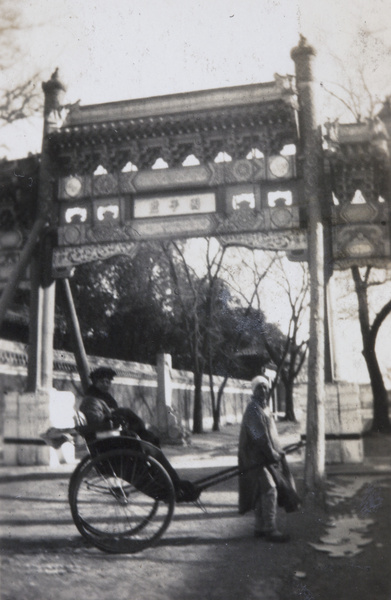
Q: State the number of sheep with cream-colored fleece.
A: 0